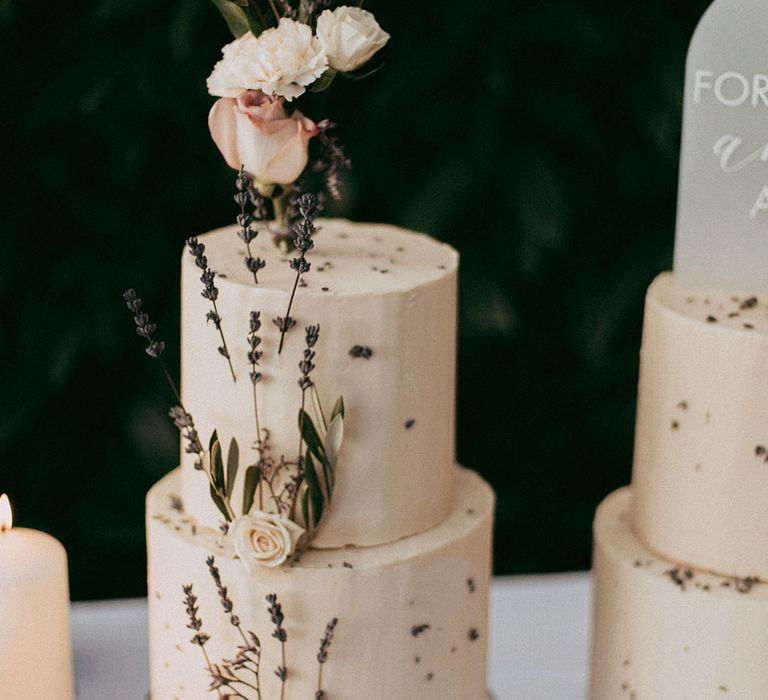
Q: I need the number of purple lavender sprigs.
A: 11